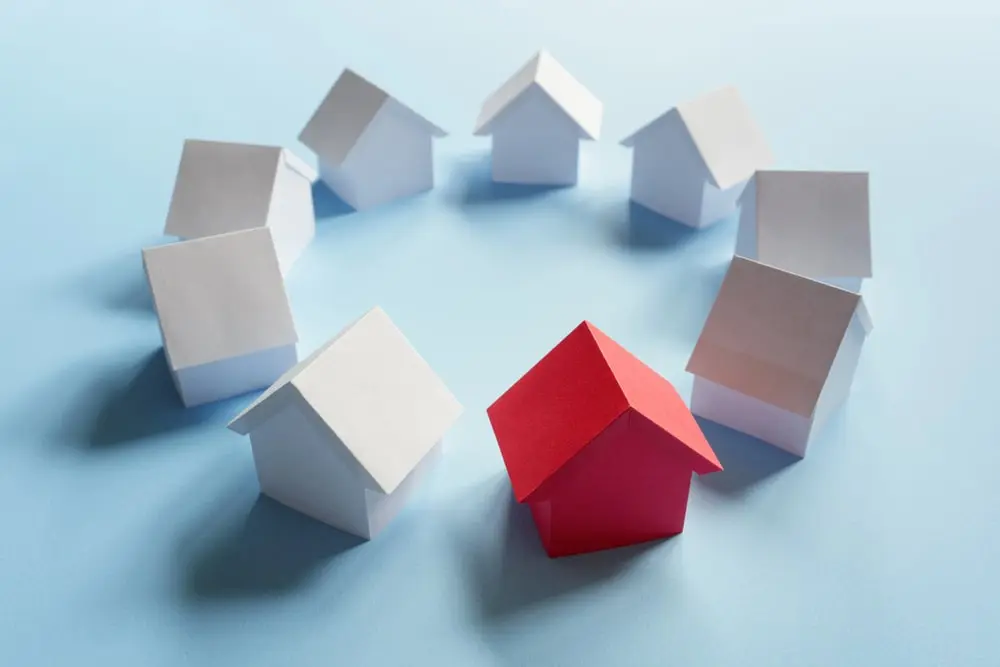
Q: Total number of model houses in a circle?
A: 9